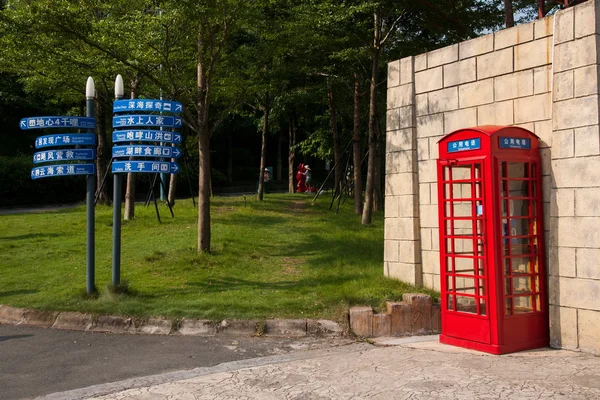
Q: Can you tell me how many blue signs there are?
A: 11